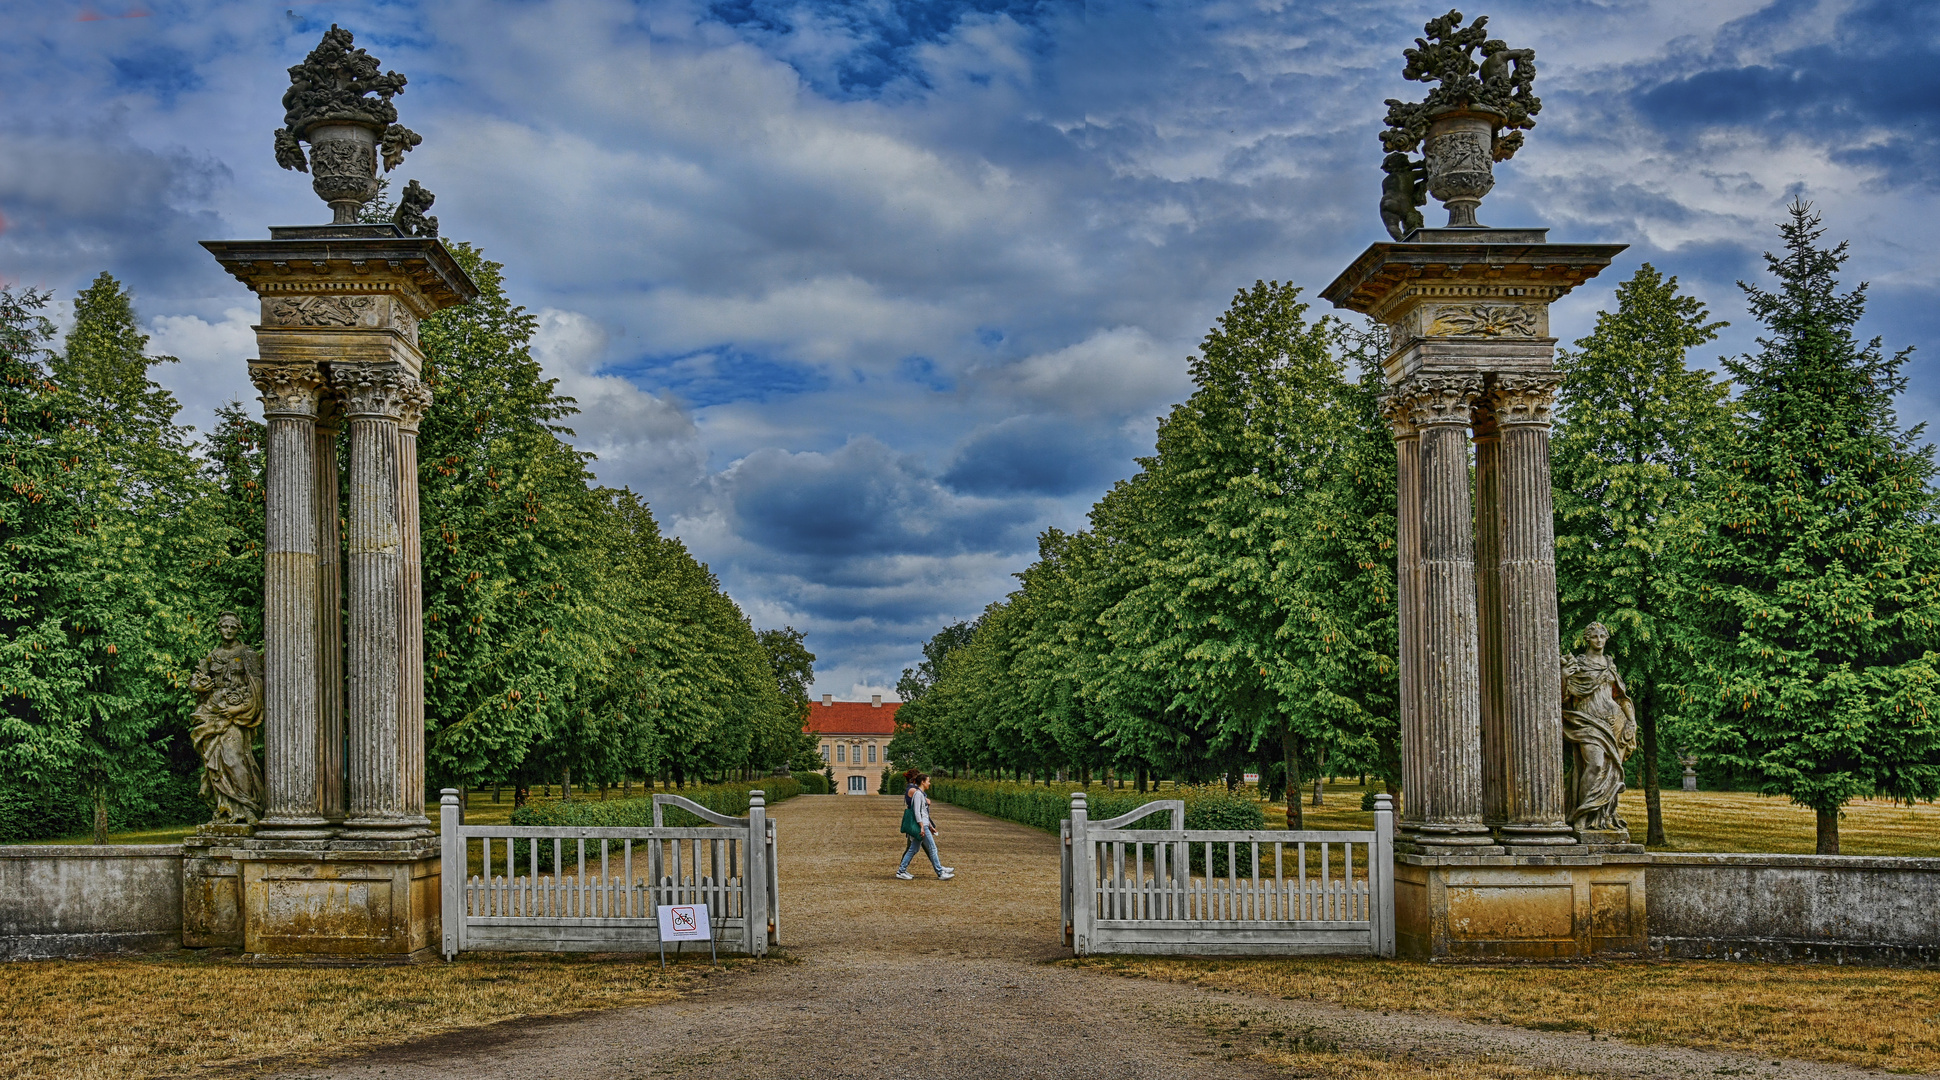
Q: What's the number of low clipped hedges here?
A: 2